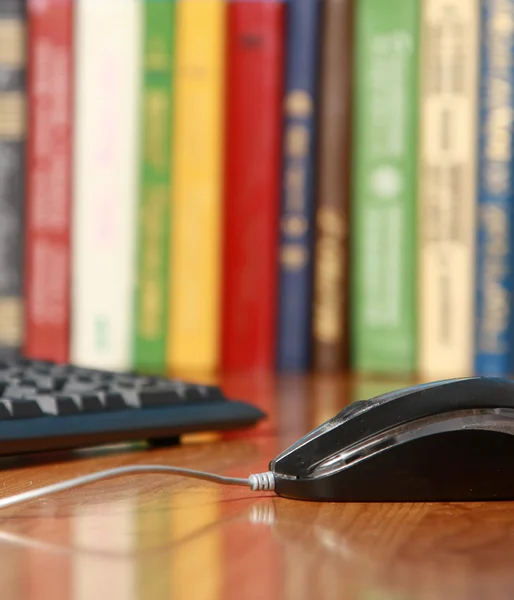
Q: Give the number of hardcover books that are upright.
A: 11